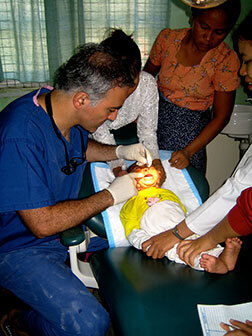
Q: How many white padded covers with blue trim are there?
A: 1